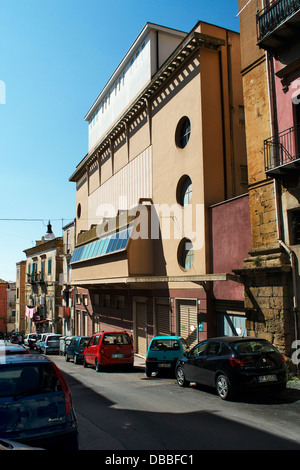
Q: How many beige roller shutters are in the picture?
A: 3